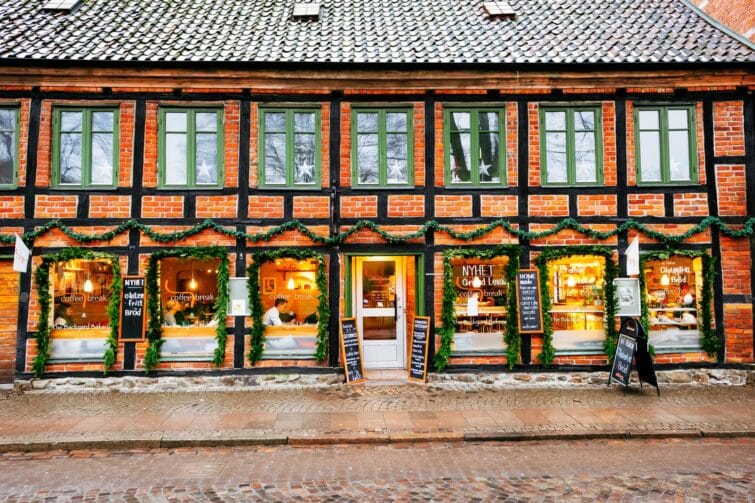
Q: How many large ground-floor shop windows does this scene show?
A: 6